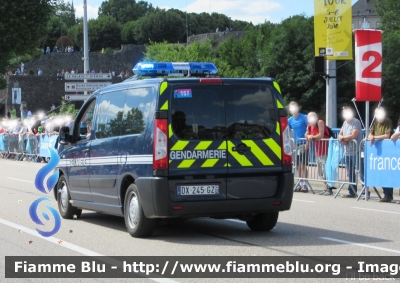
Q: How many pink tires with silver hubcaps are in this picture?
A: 0